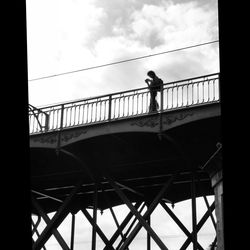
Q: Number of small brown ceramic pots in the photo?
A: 0